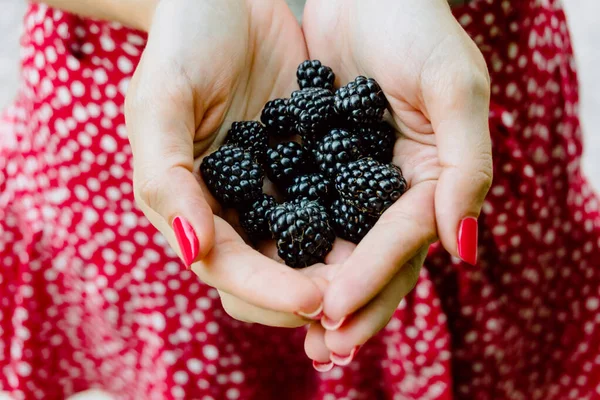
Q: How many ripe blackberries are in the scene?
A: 14